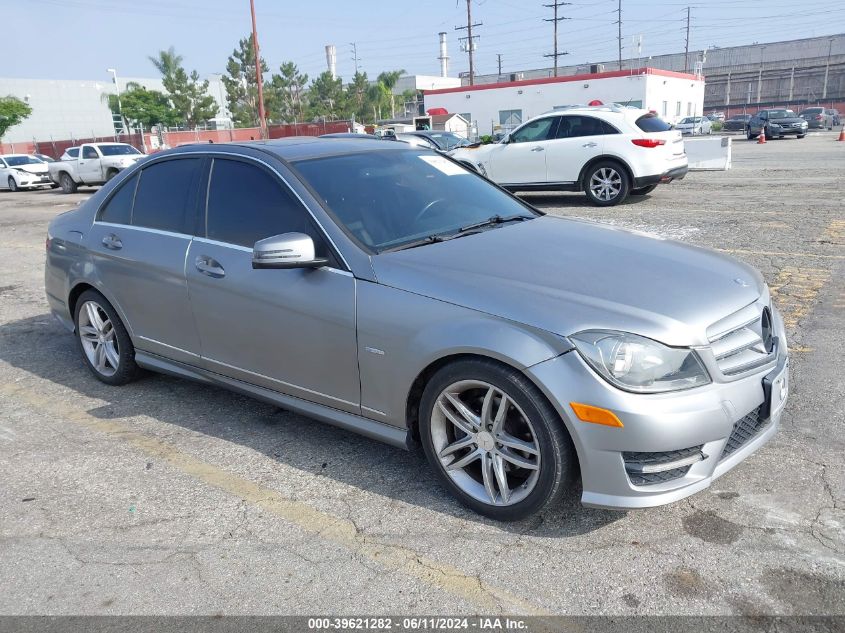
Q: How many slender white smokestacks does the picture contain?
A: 2